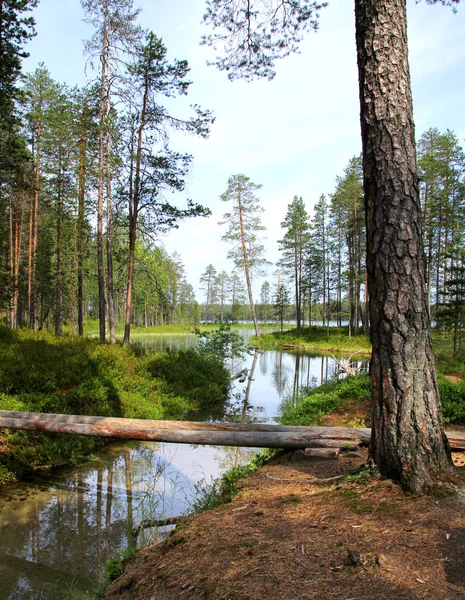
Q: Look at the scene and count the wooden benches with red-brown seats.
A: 0